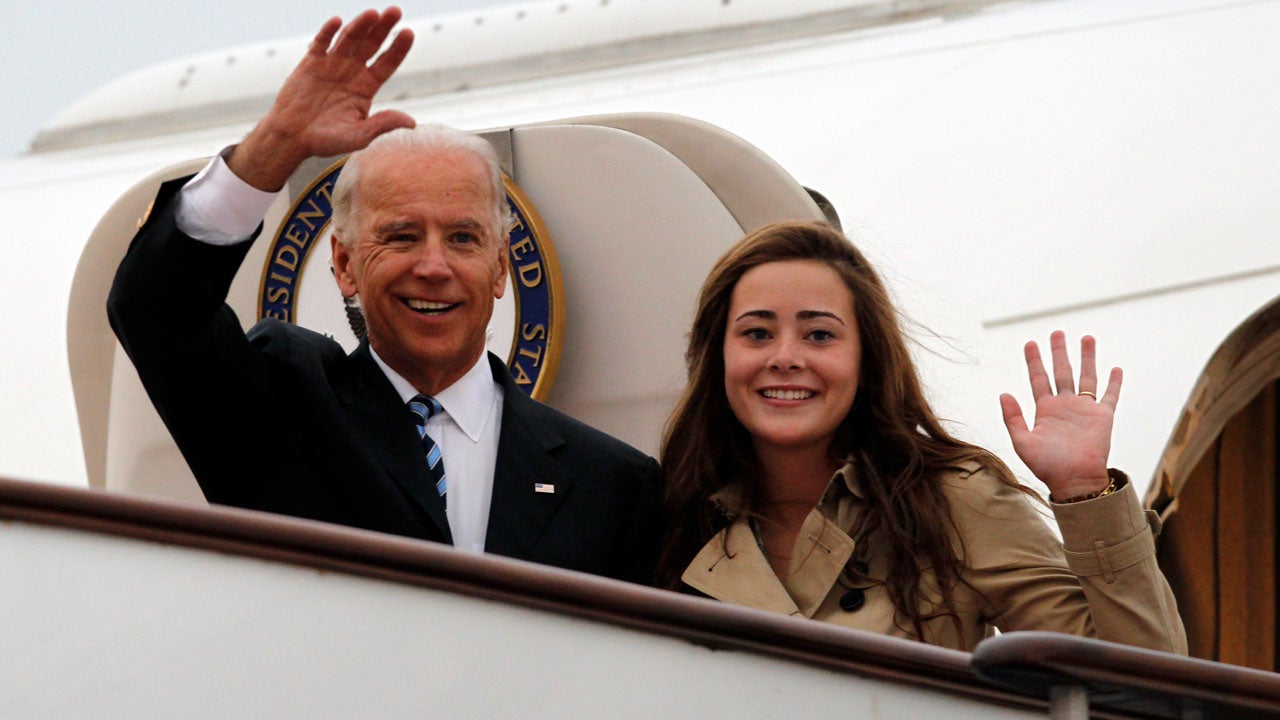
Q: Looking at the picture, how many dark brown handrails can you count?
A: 2